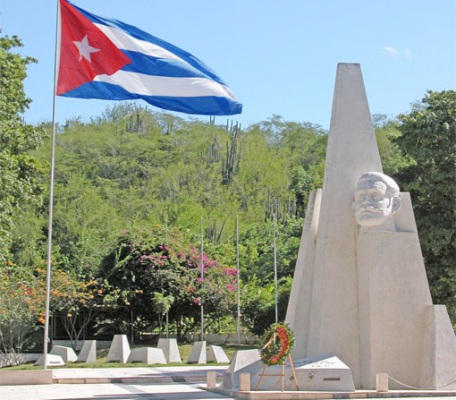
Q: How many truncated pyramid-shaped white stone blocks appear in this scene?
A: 8